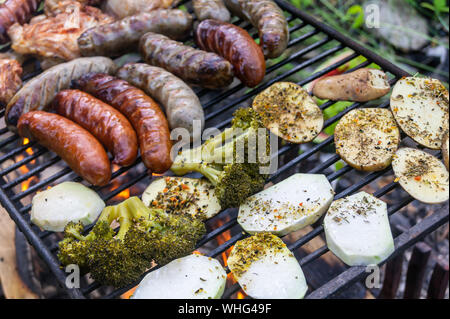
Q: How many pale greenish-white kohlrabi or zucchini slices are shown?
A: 5